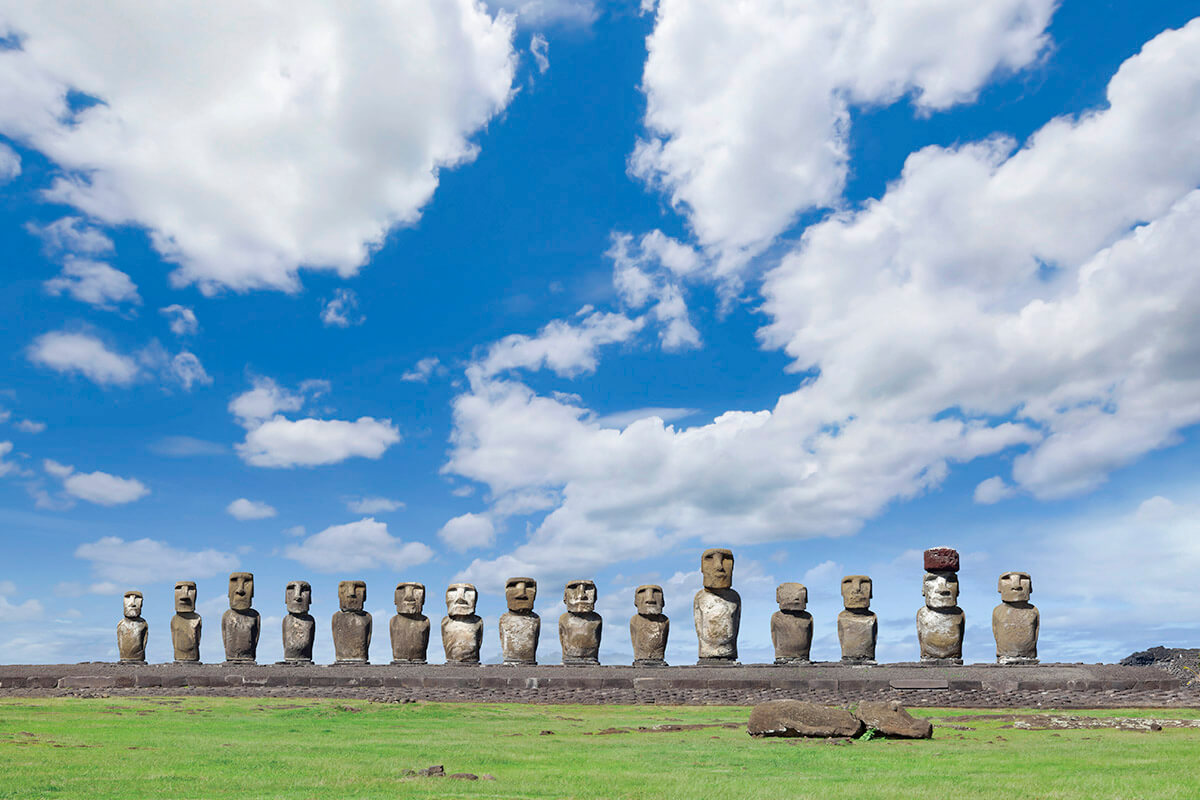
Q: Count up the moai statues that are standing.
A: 15